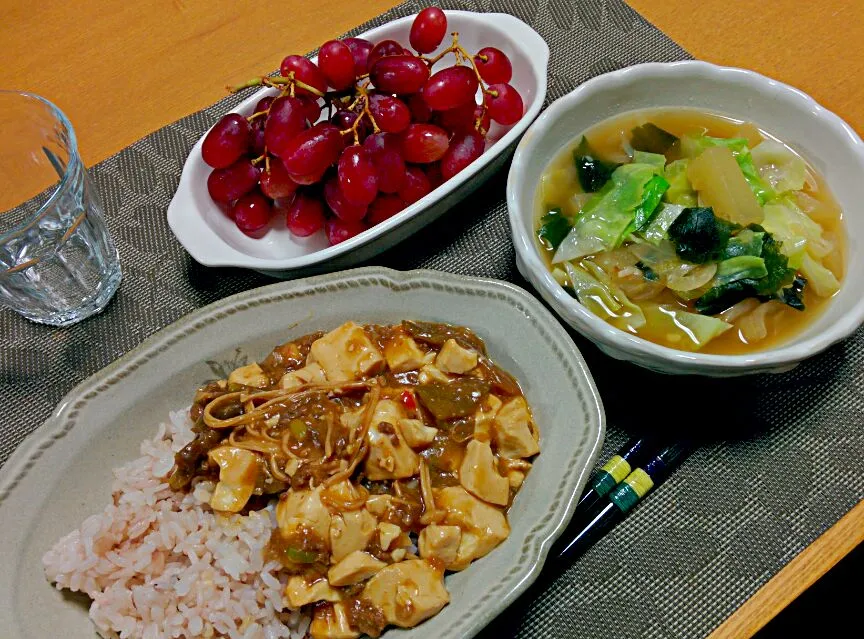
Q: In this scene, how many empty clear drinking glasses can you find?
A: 1